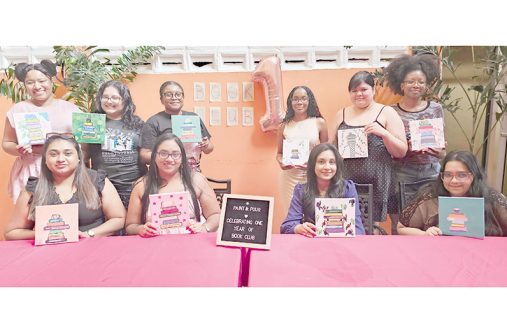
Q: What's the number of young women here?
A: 10